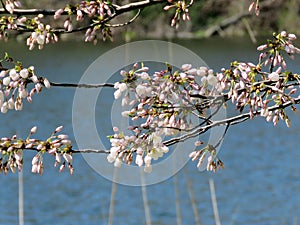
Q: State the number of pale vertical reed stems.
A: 6